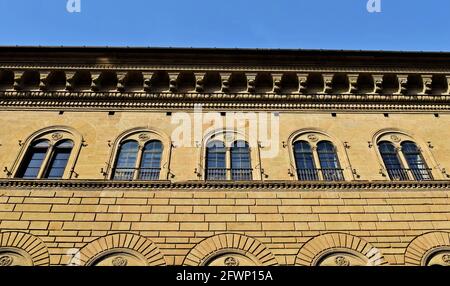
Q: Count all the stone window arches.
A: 10